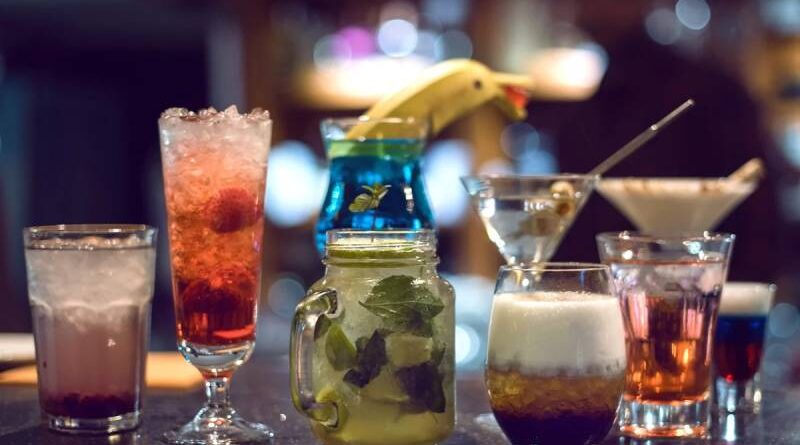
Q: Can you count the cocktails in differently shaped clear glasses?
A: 9